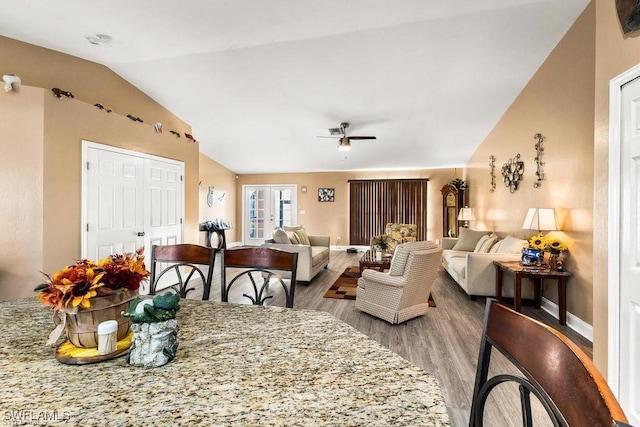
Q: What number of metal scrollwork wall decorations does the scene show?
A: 3